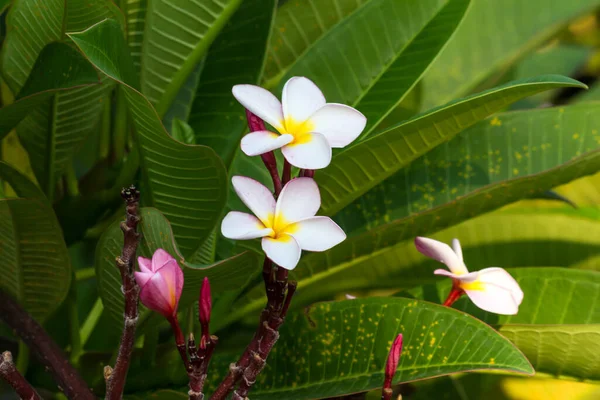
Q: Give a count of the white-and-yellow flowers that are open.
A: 3